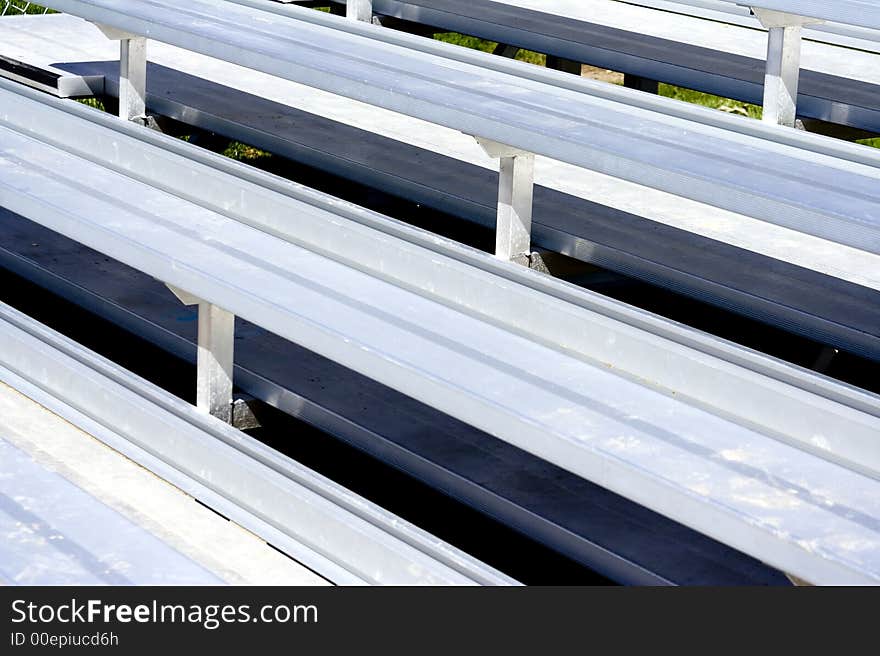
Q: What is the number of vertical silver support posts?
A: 5